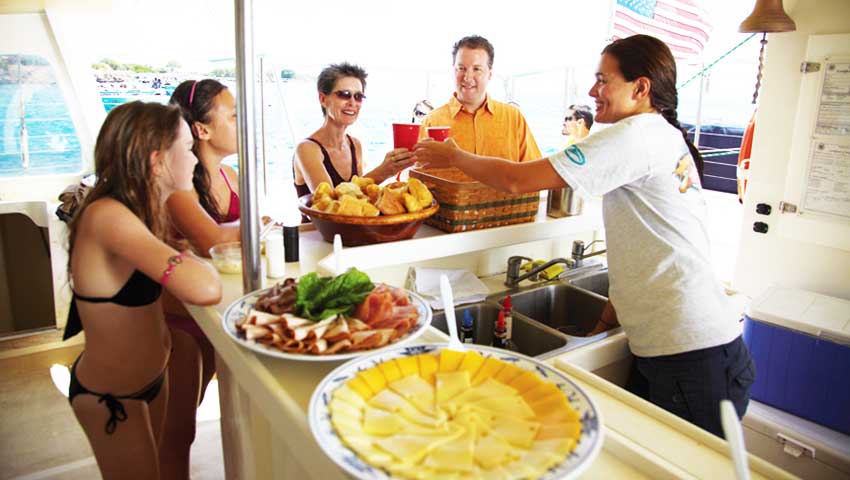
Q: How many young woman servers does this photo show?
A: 1